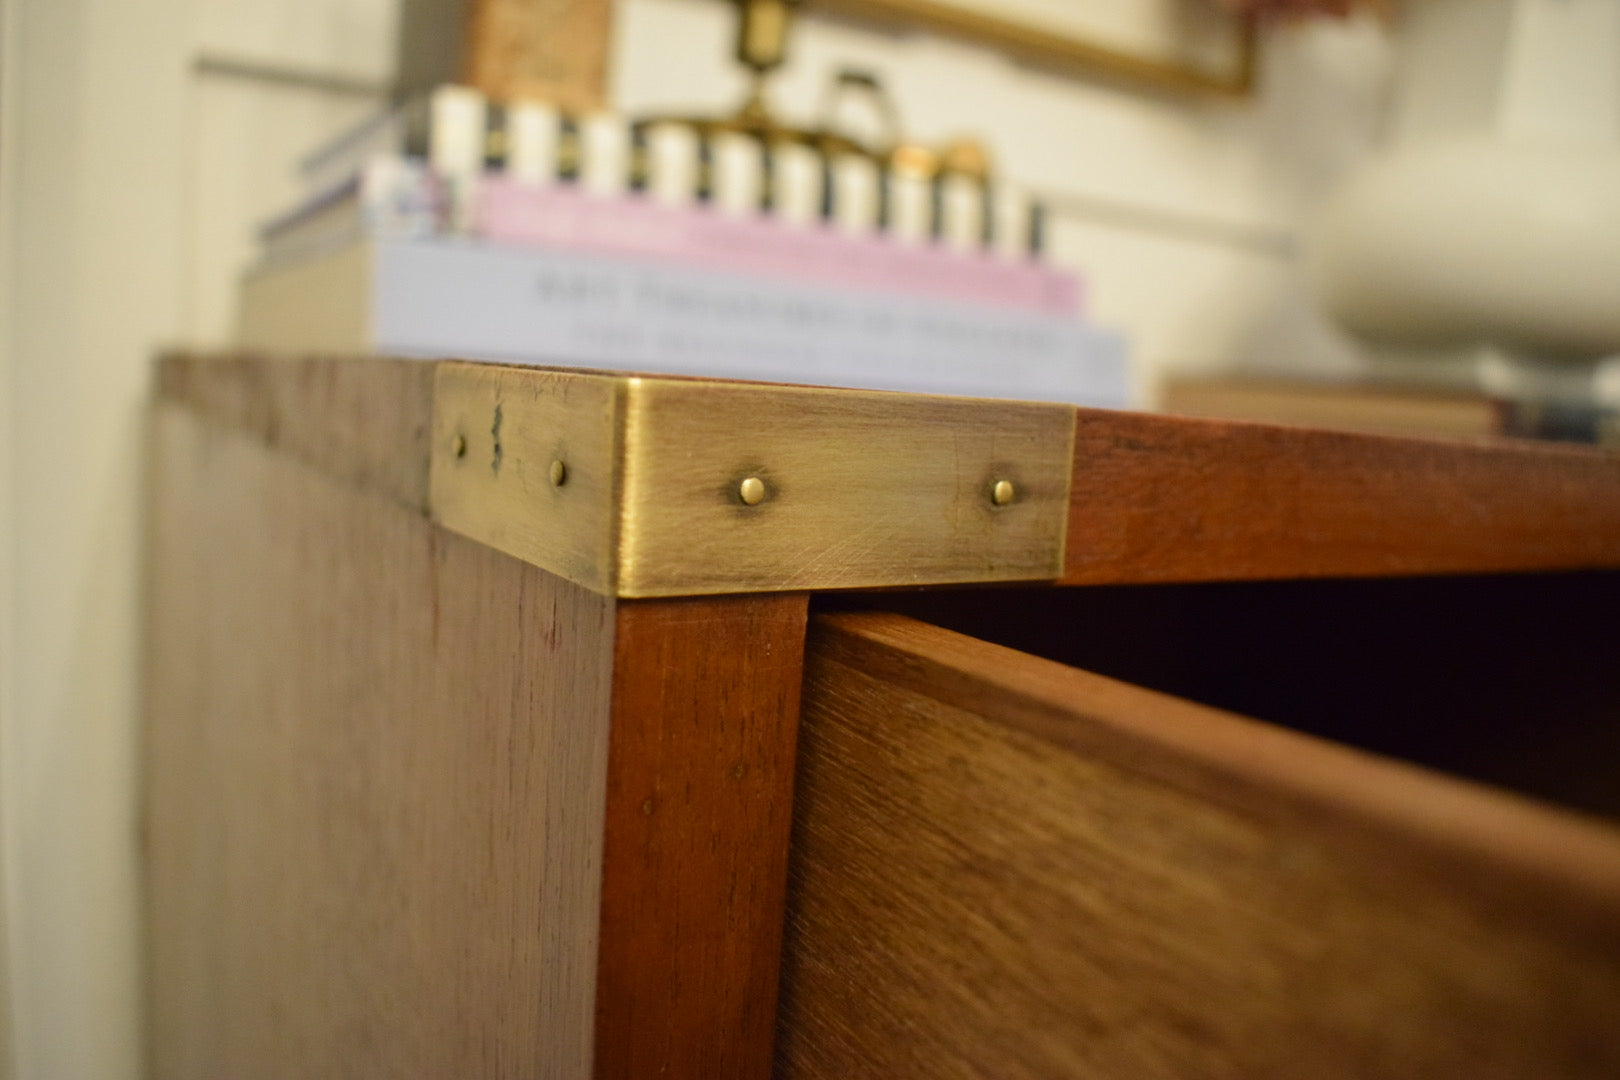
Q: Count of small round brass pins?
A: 4